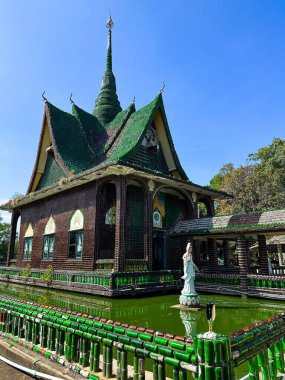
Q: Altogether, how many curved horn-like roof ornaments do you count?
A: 4